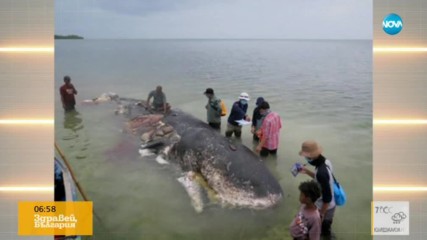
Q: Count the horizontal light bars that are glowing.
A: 6